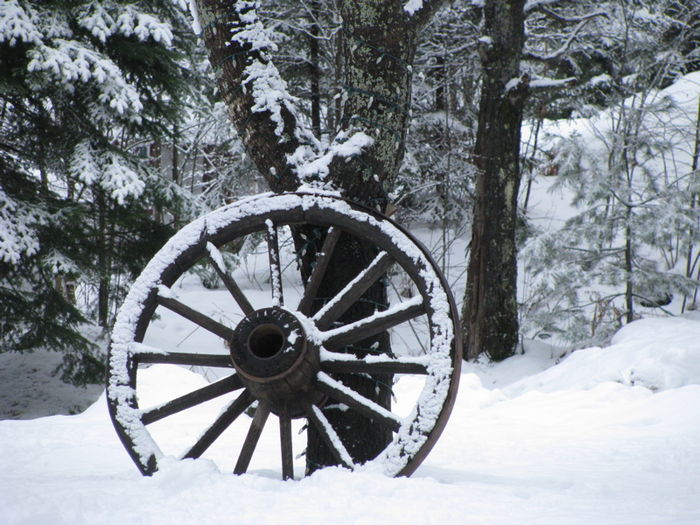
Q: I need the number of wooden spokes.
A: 14